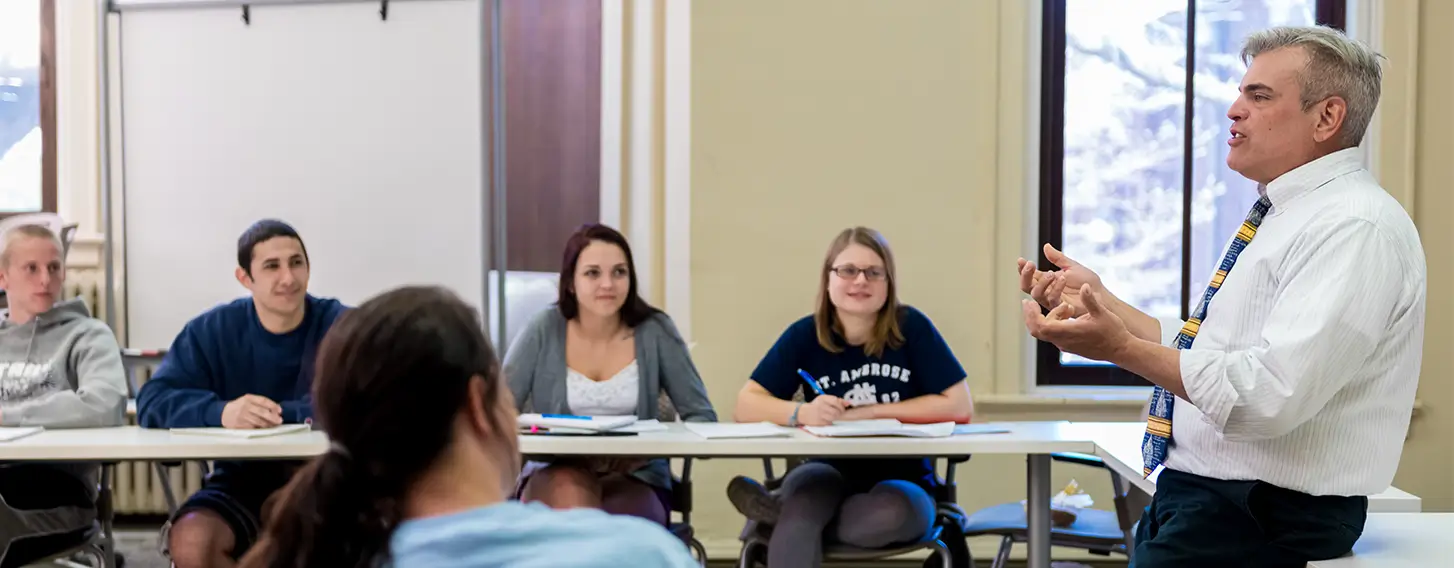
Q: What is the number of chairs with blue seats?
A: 1